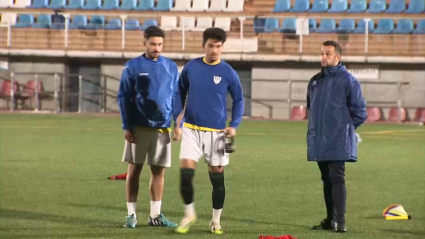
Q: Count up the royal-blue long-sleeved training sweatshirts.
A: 2